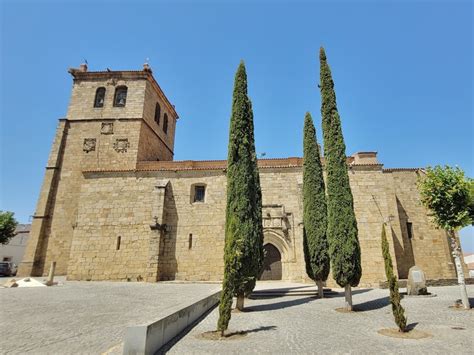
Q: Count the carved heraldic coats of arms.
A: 3